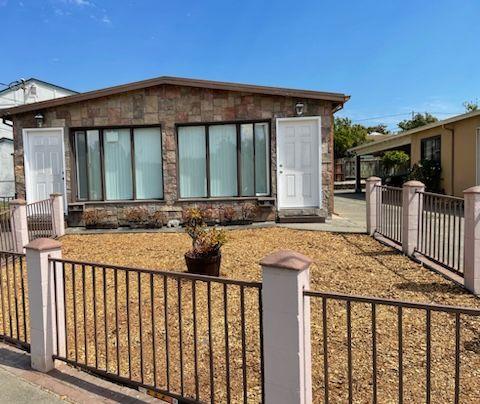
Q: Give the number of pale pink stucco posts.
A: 7